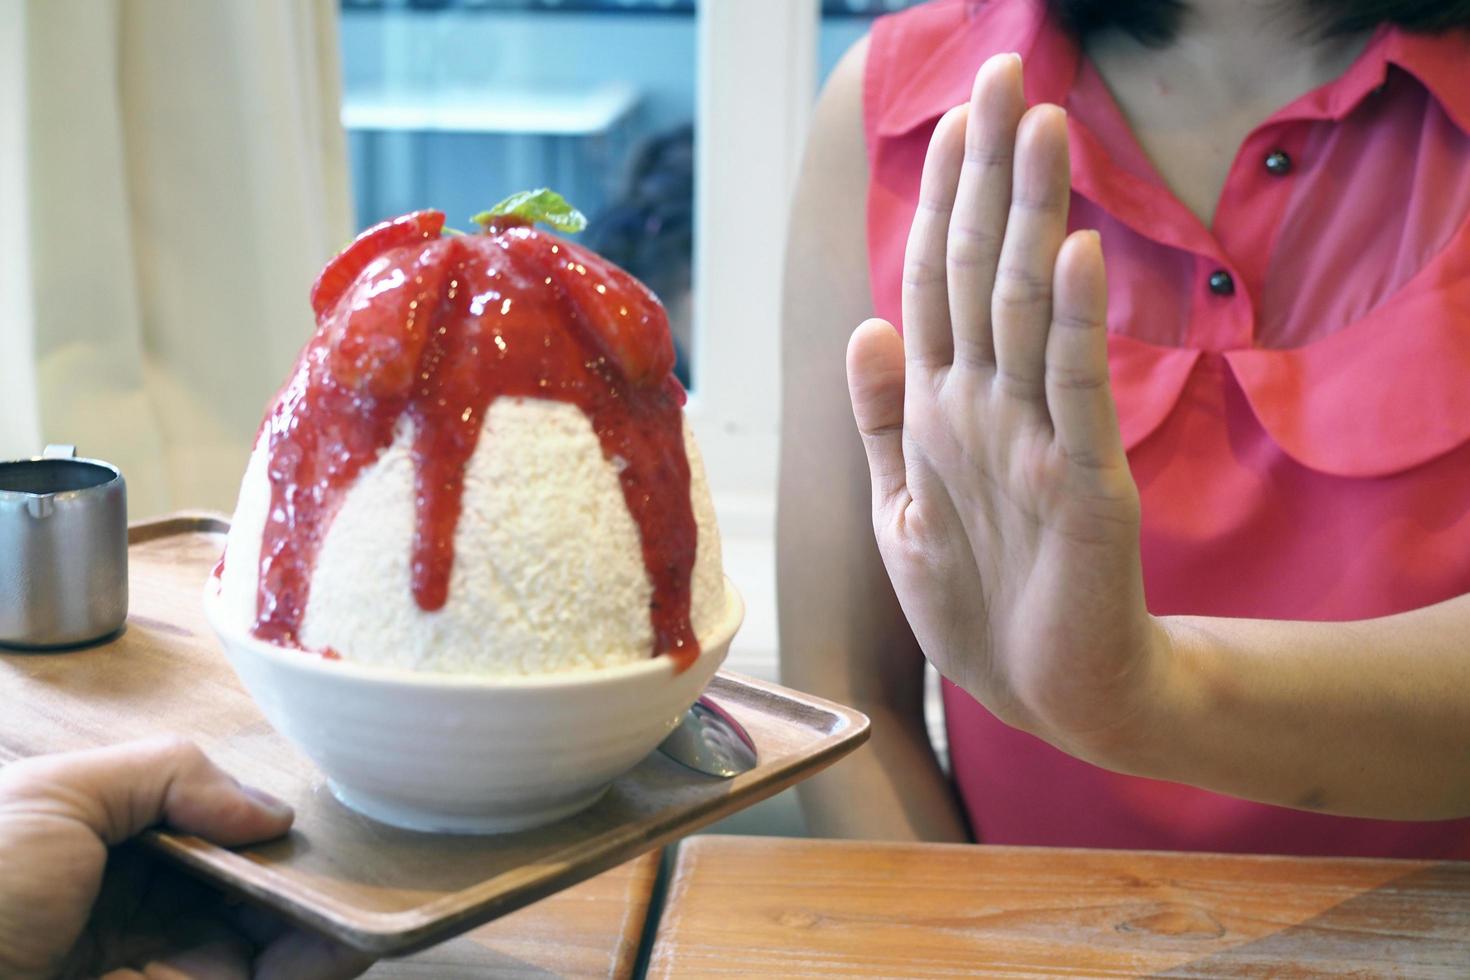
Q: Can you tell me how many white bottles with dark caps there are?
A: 0